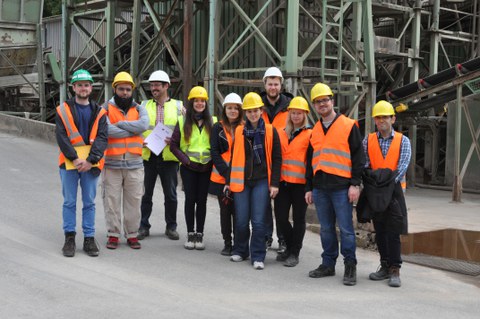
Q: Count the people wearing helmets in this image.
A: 10